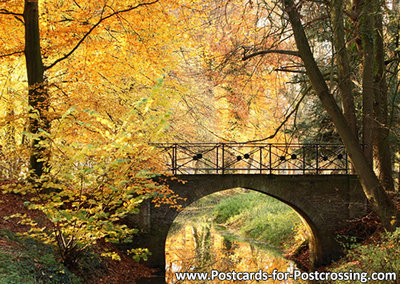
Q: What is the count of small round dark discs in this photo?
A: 8